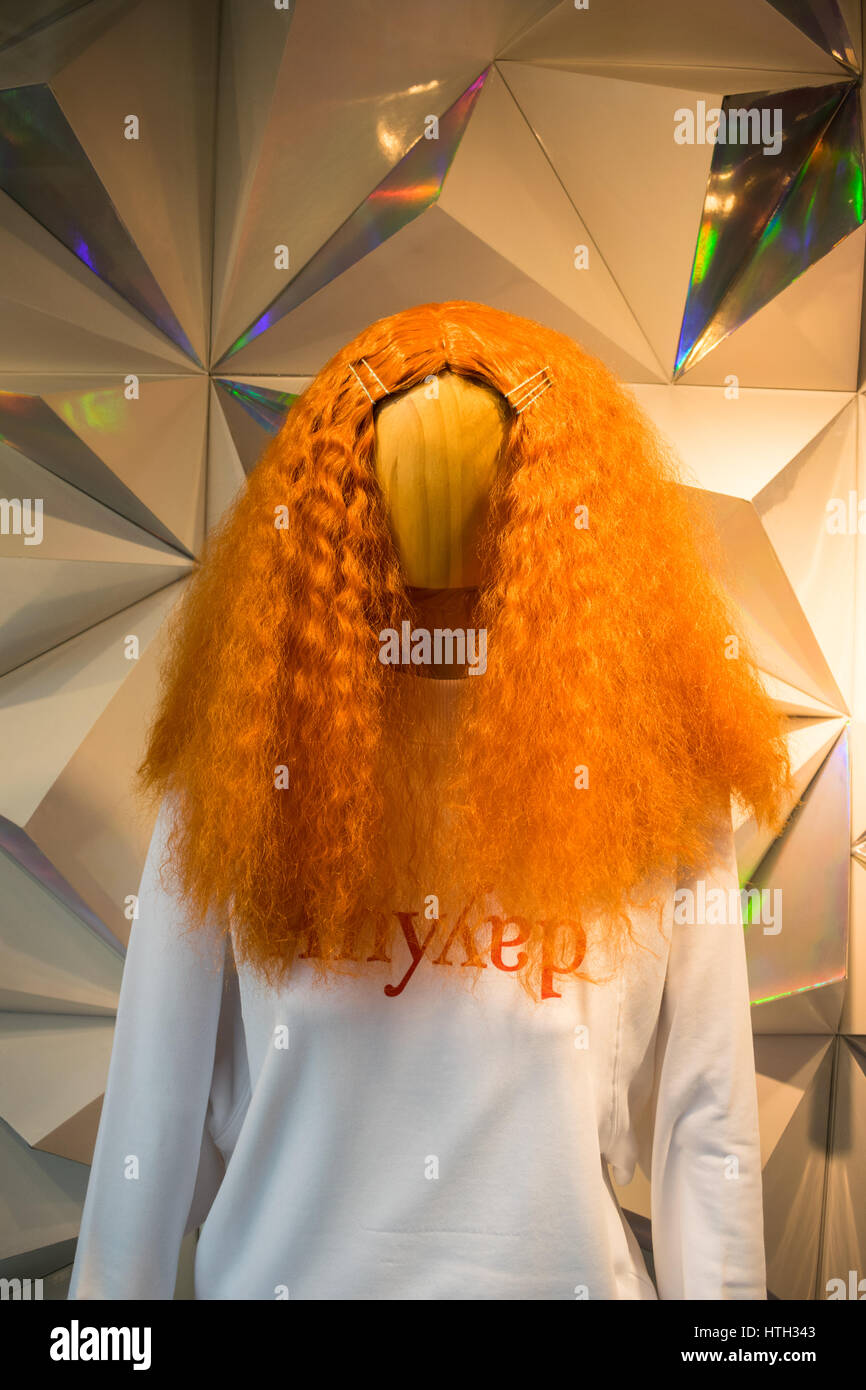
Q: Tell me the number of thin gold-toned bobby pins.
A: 5